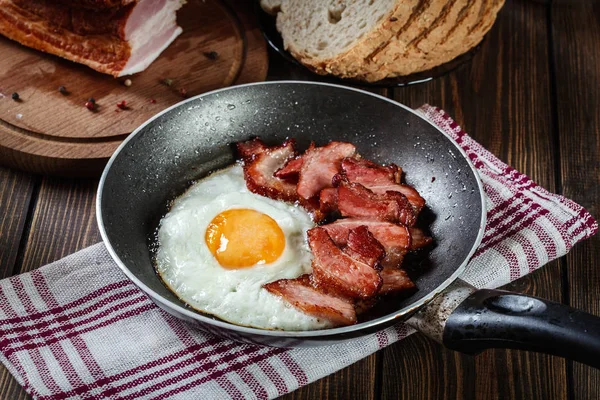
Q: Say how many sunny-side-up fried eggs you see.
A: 1